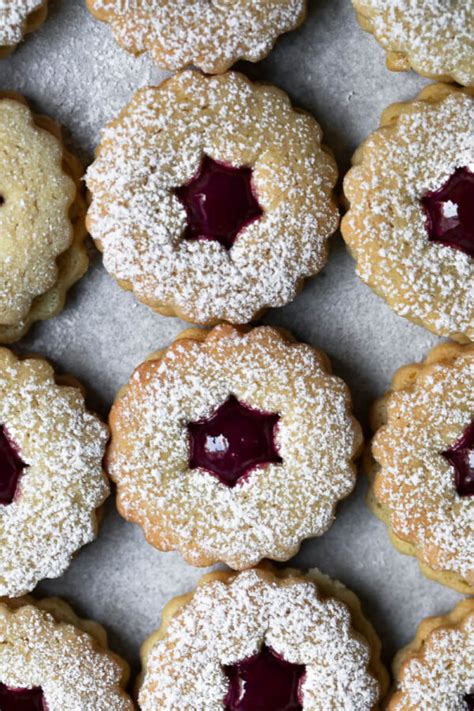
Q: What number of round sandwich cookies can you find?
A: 12